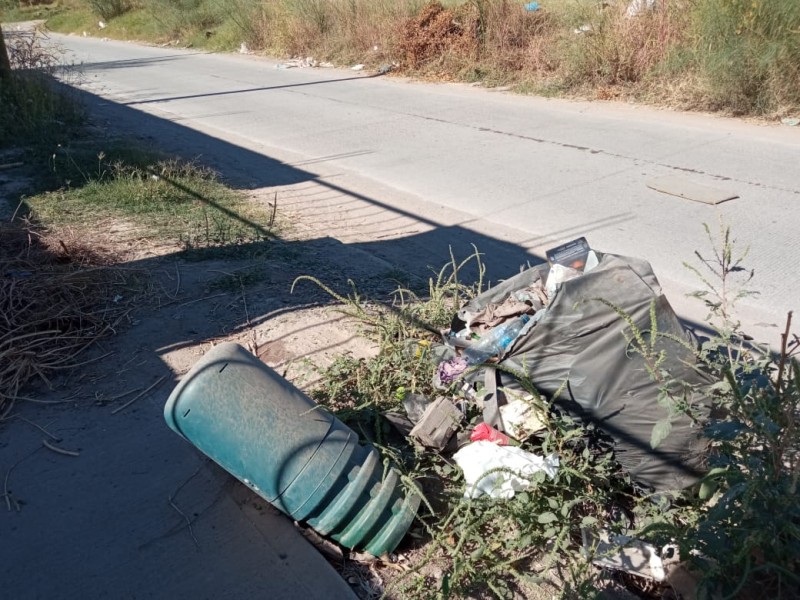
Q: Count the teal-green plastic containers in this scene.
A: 1